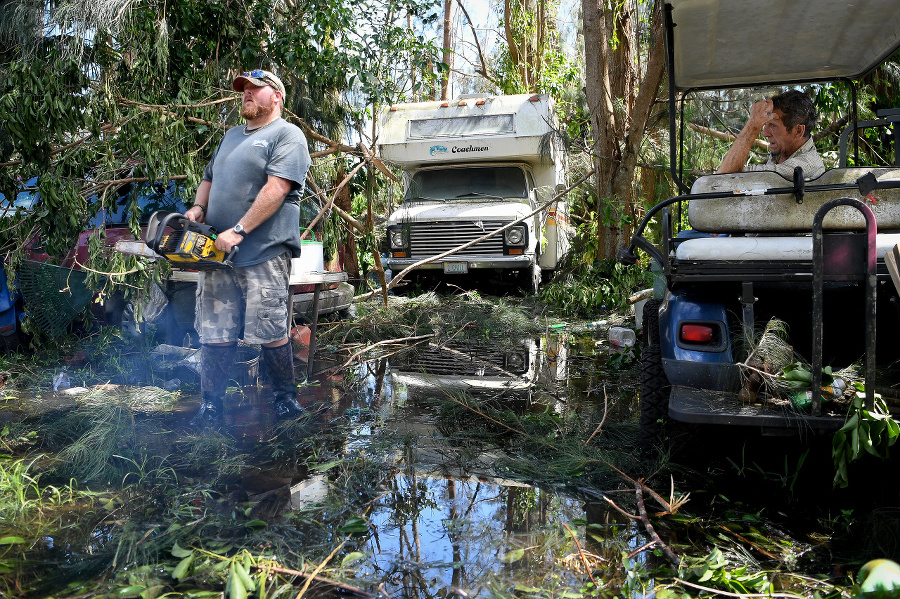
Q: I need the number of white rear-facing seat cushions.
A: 2